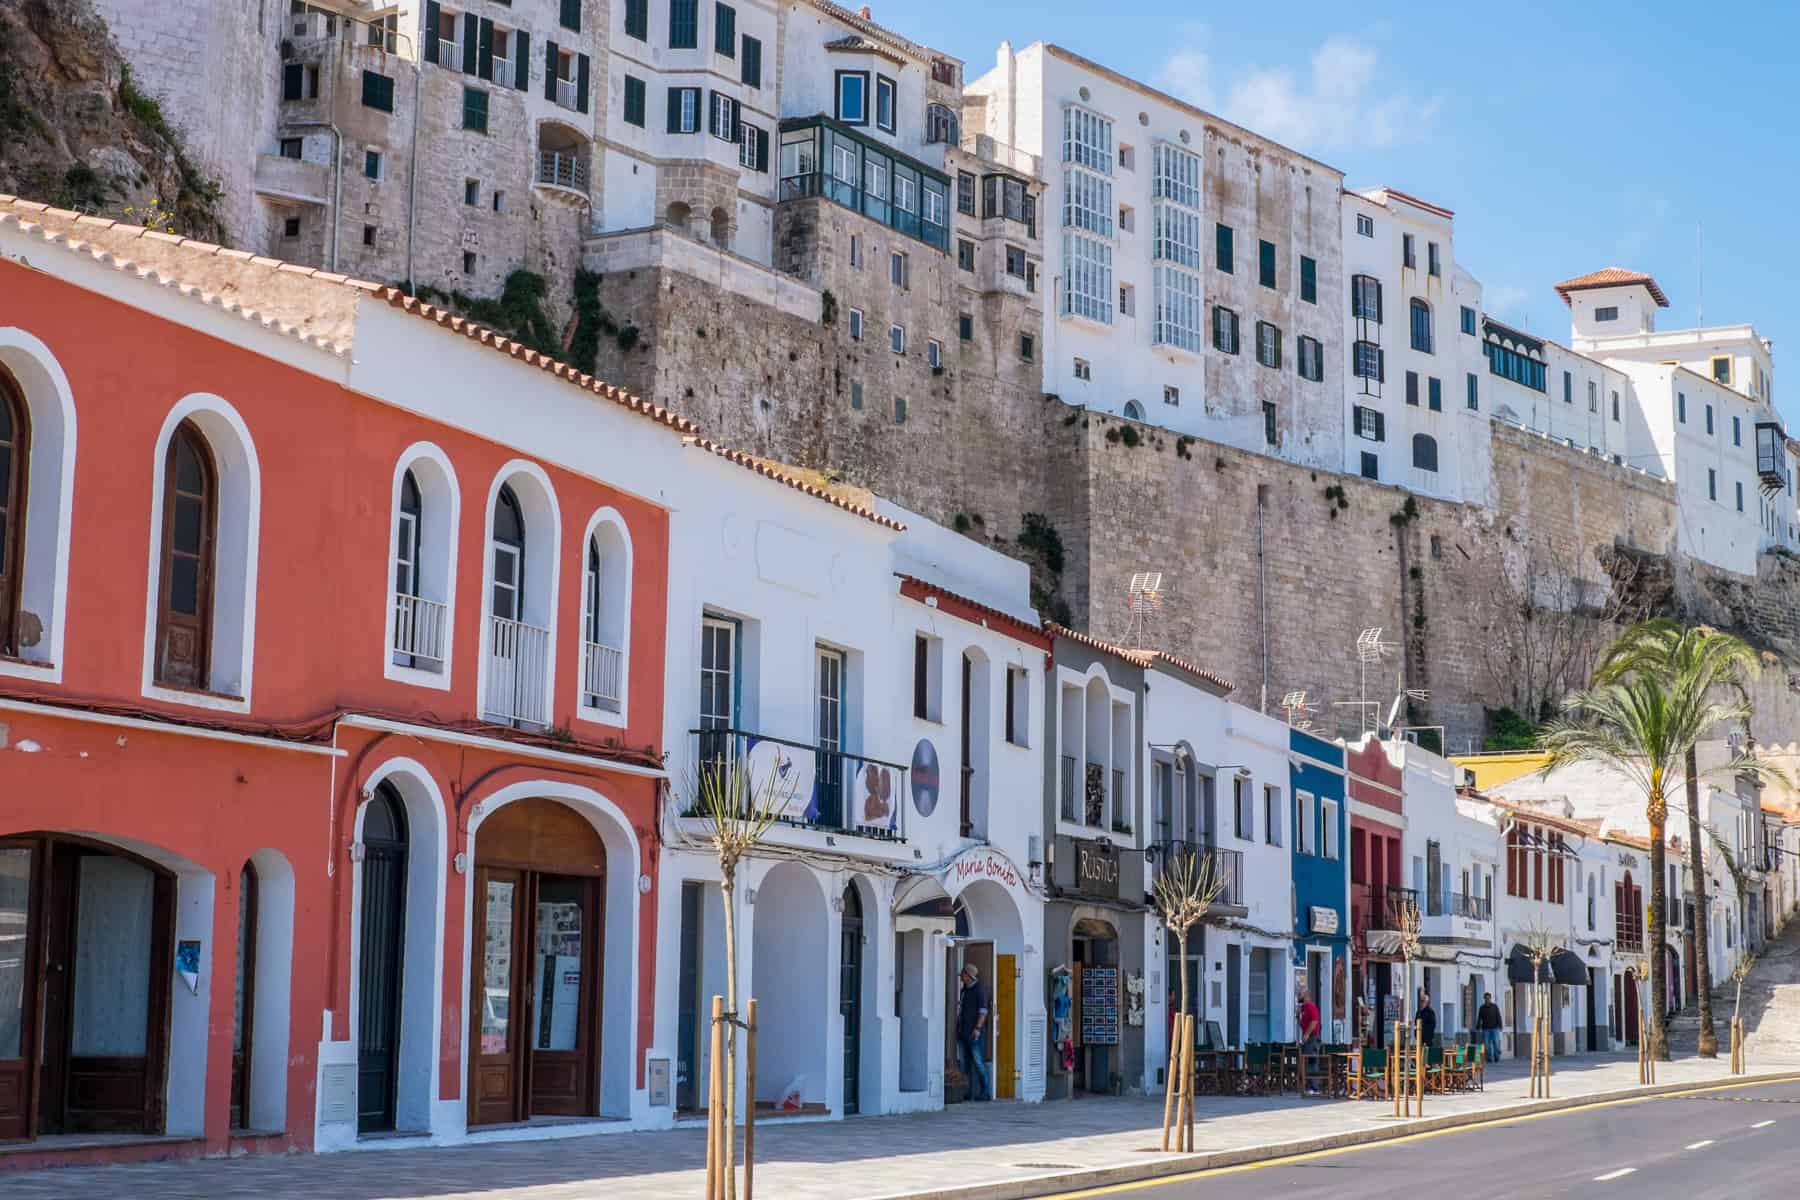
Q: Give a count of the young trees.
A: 6